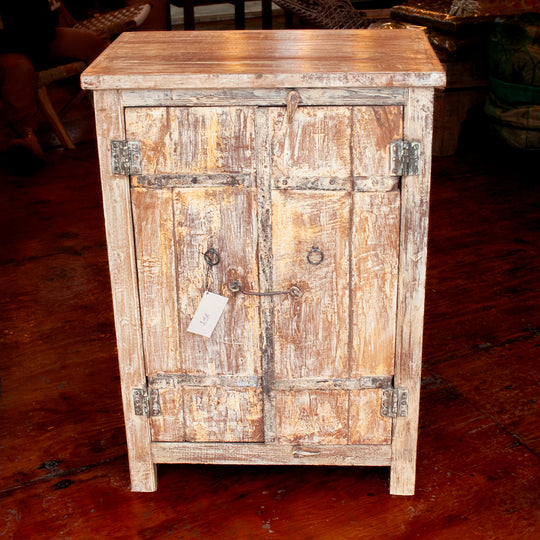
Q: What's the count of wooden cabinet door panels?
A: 2